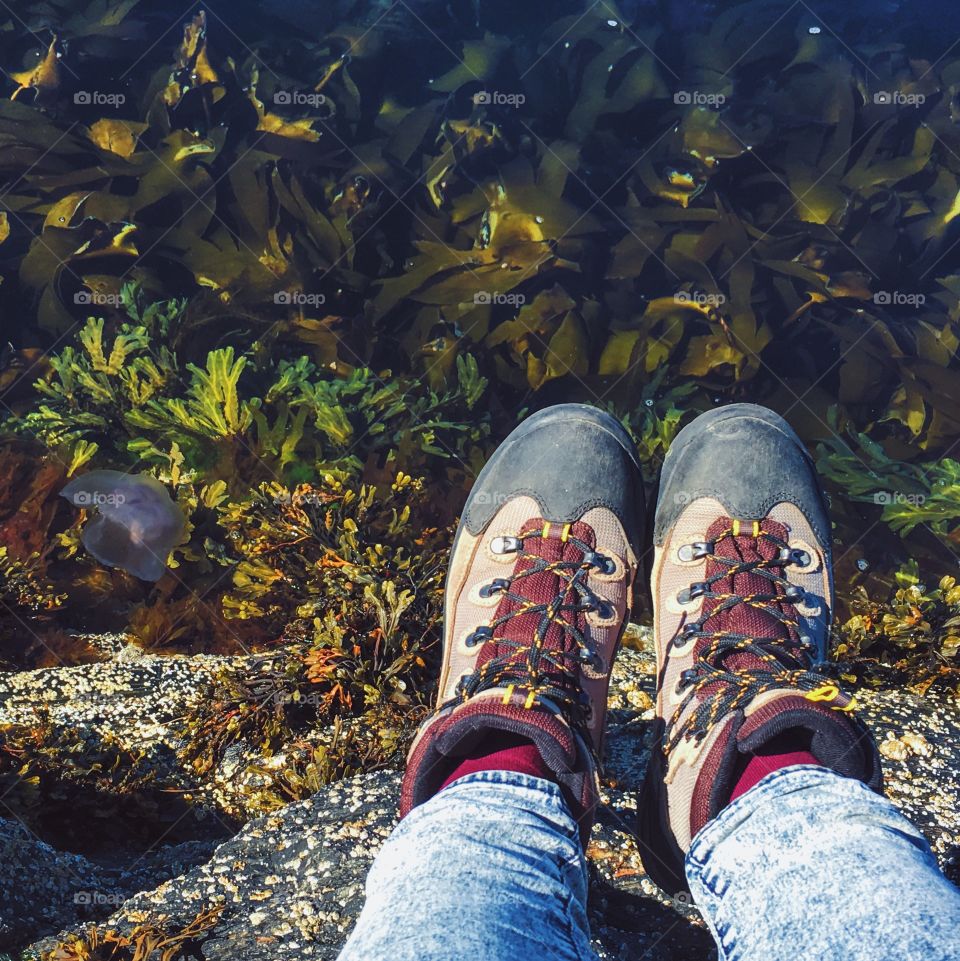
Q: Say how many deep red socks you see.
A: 2